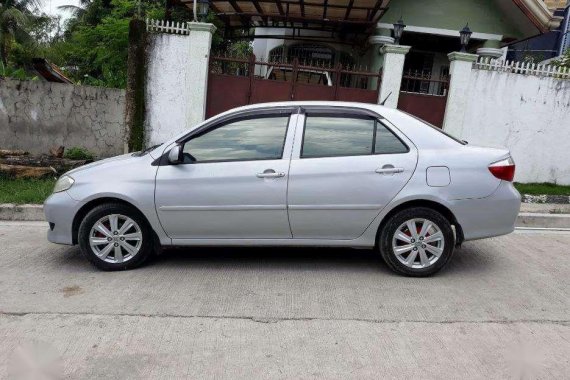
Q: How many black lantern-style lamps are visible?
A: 3